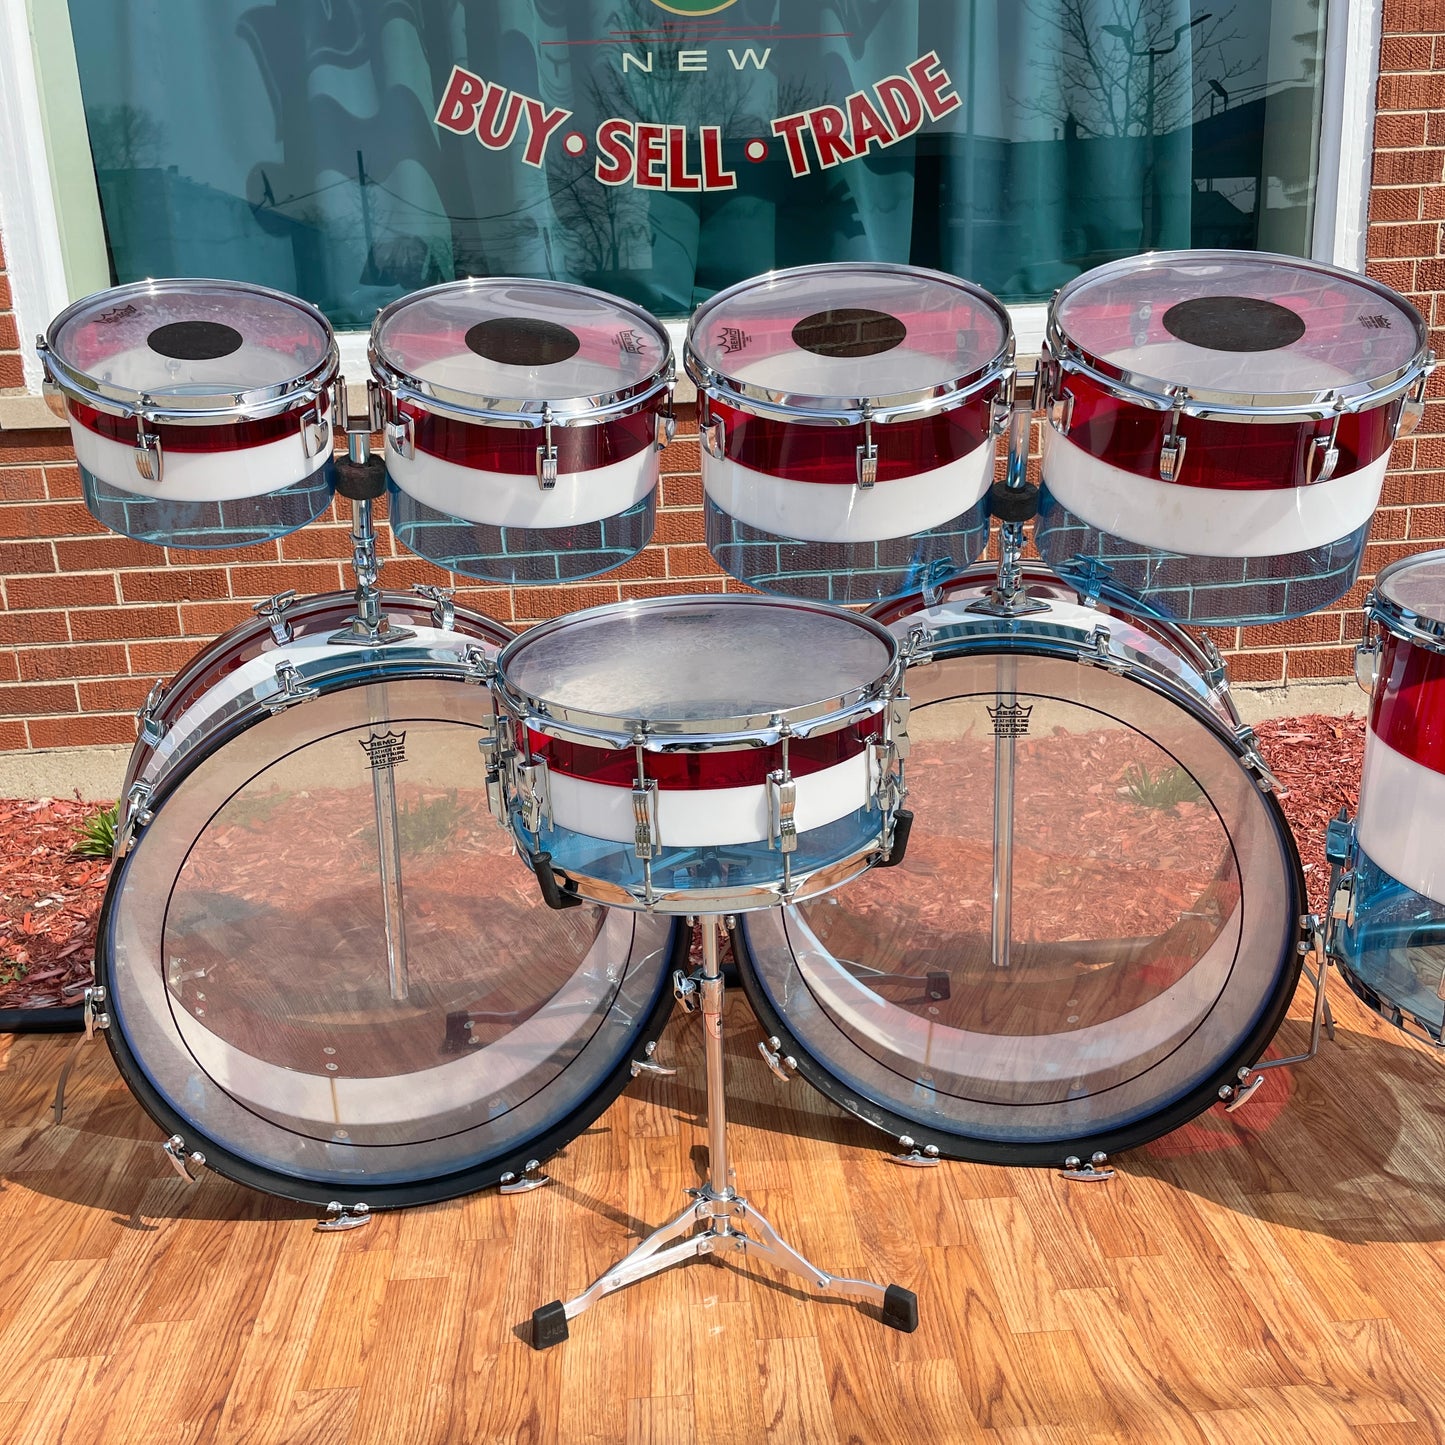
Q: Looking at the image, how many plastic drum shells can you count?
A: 8